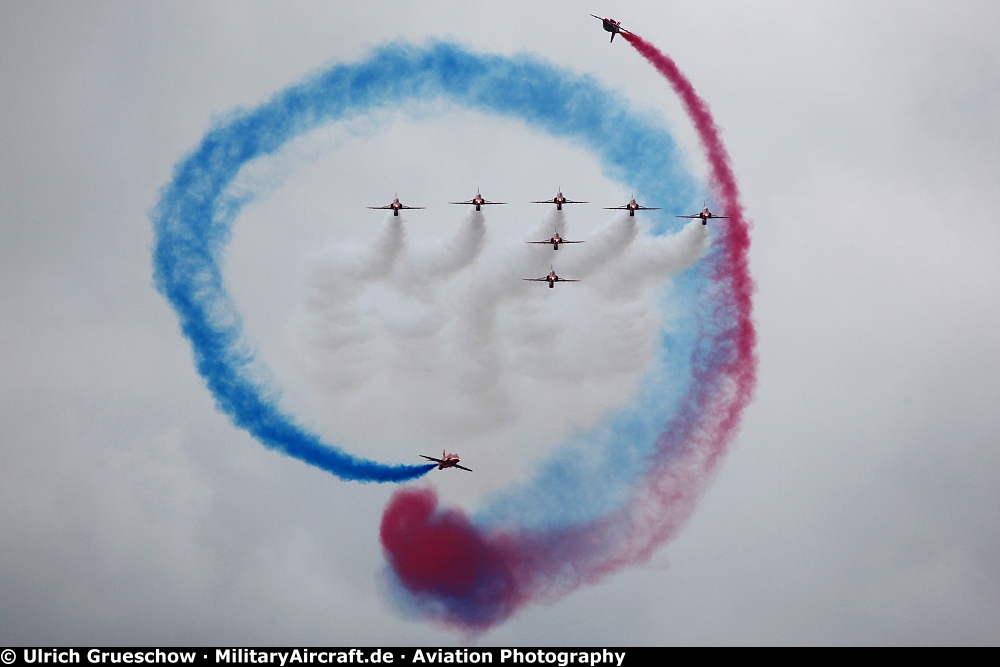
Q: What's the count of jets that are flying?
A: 9